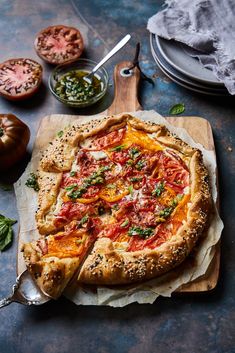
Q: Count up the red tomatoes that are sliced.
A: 2